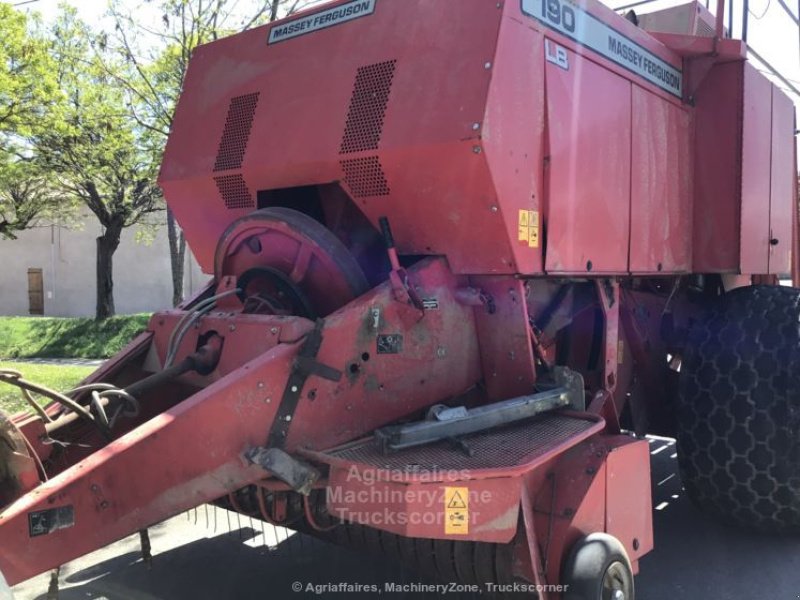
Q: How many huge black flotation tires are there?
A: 1